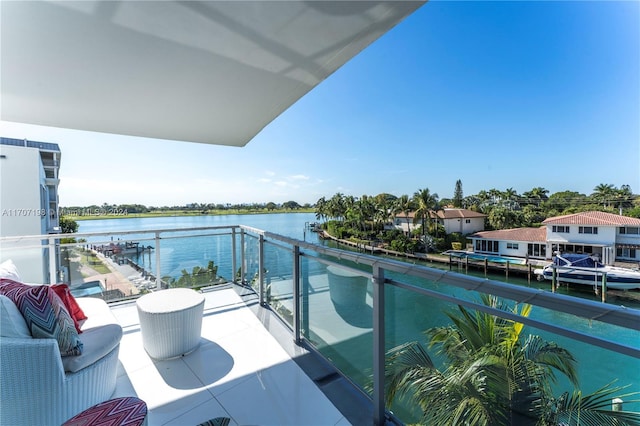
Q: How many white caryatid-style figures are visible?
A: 0